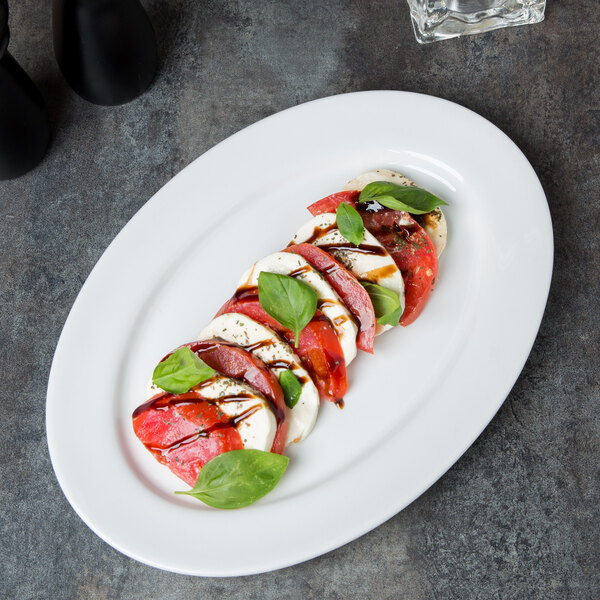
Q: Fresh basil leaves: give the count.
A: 7